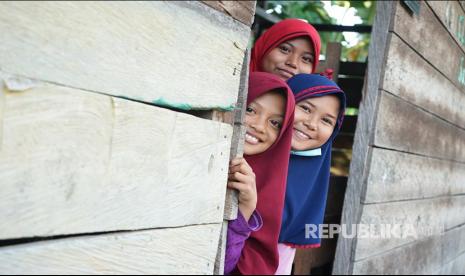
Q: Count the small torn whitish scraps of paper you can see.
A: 1